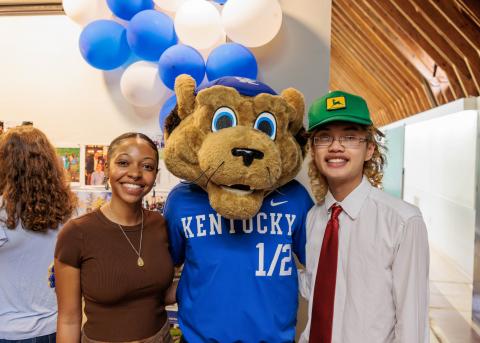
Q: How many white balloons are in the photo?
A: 5